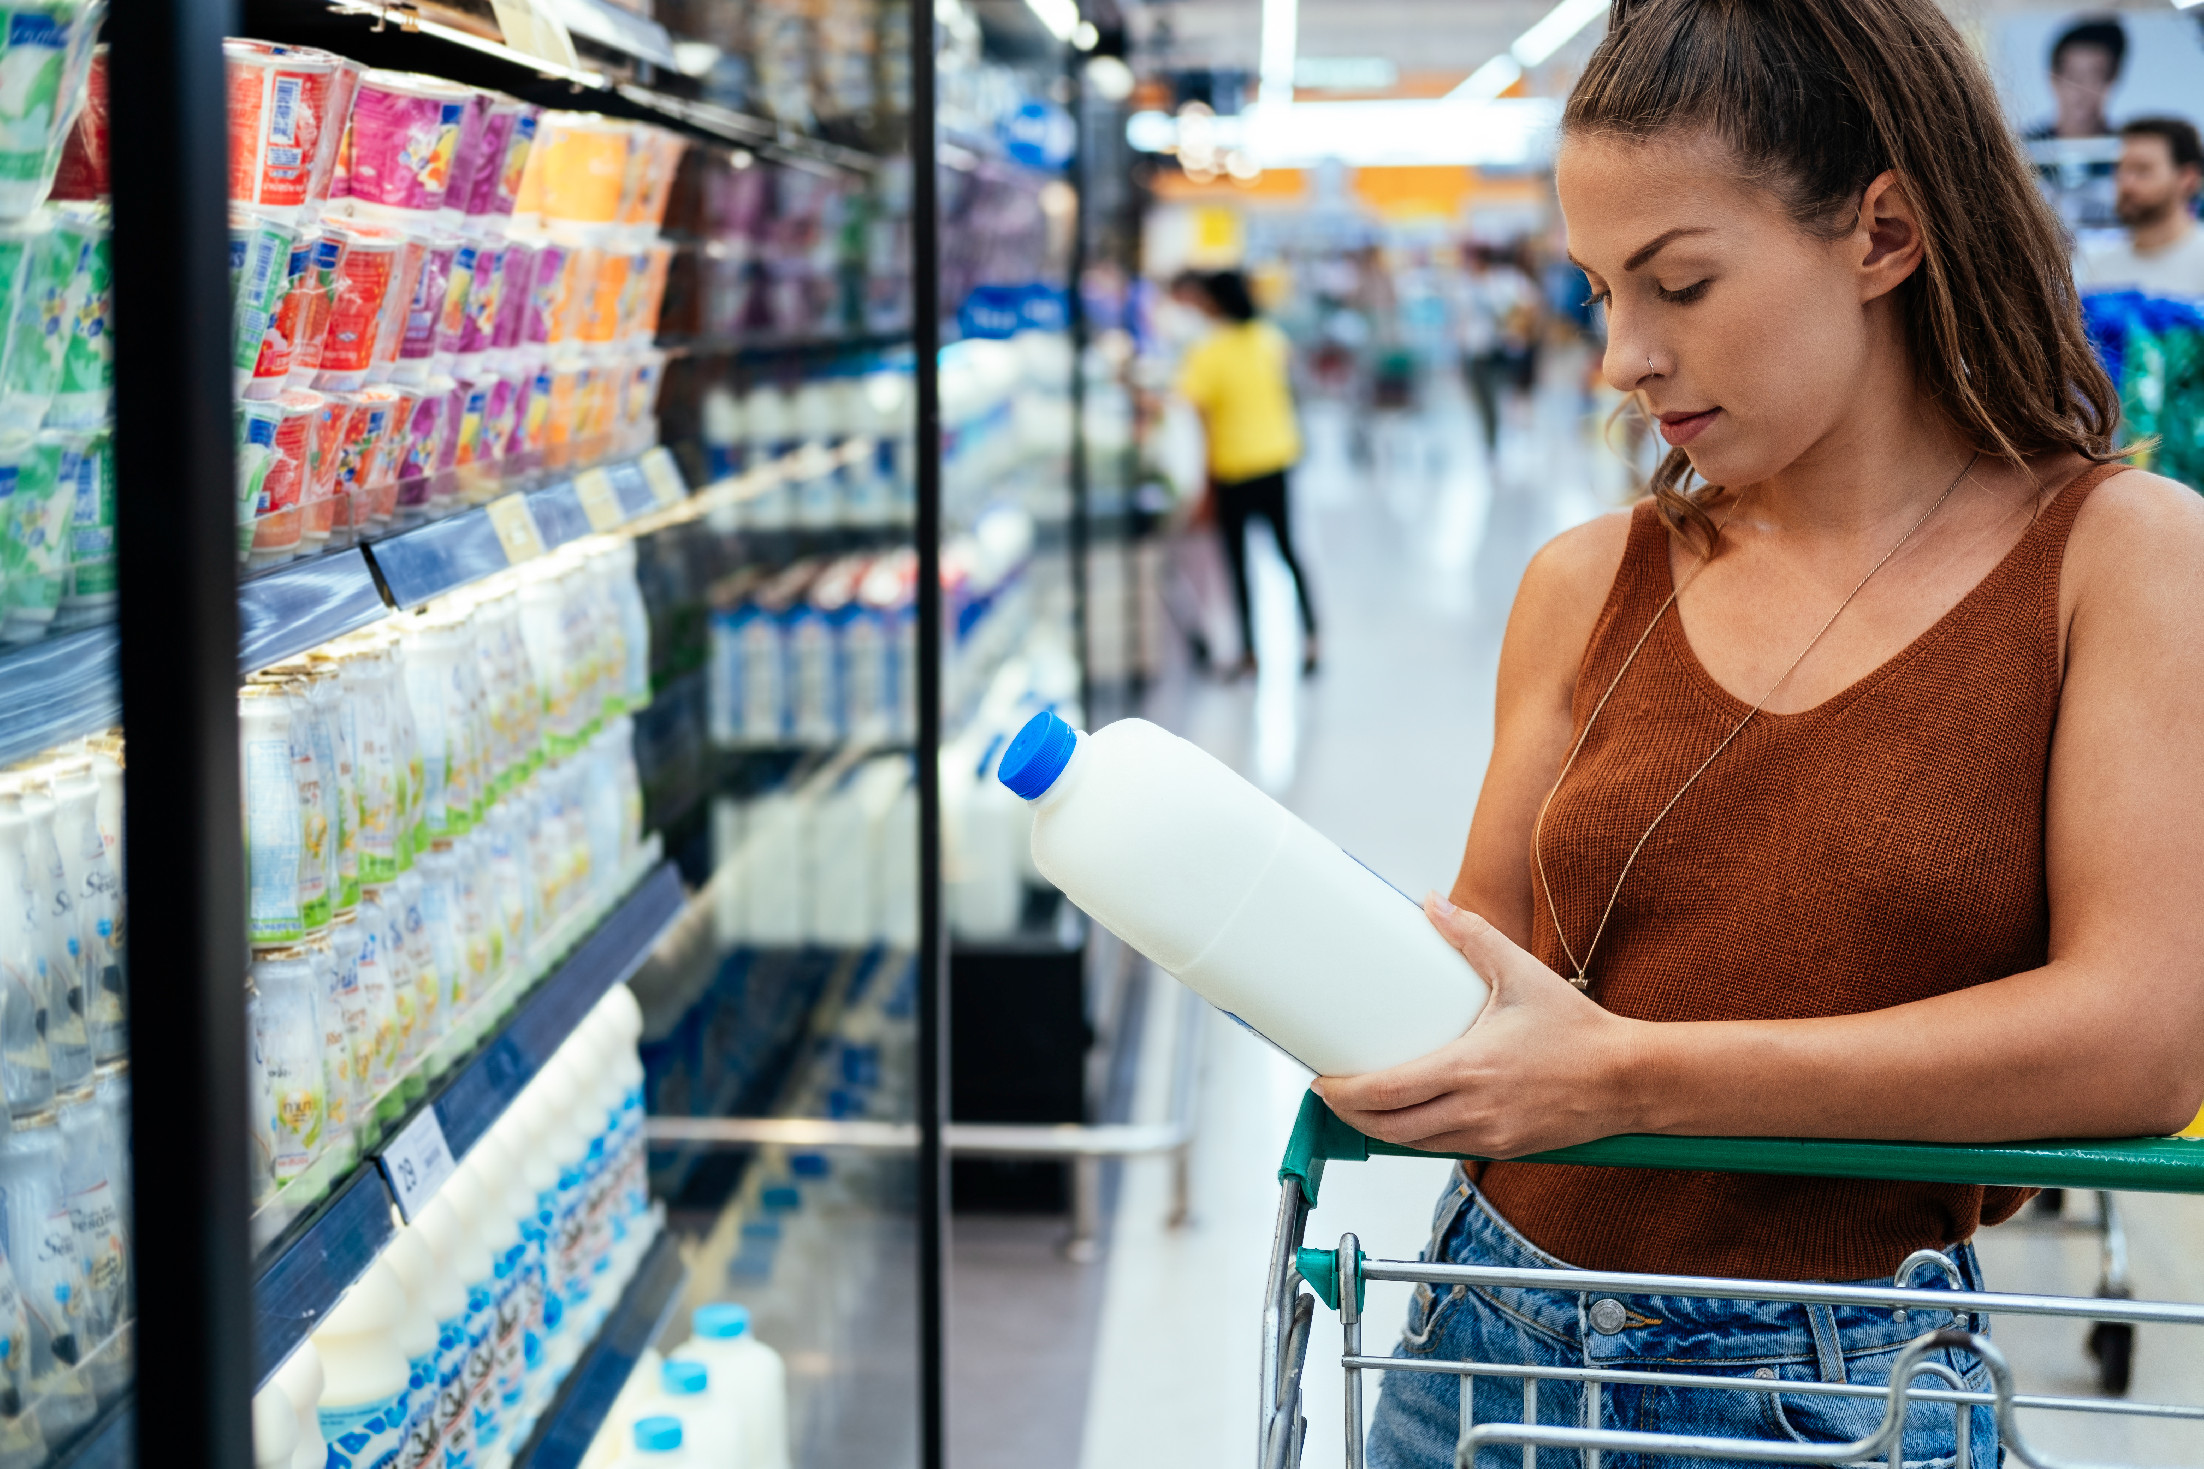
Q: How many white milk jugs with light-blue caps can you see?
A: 3